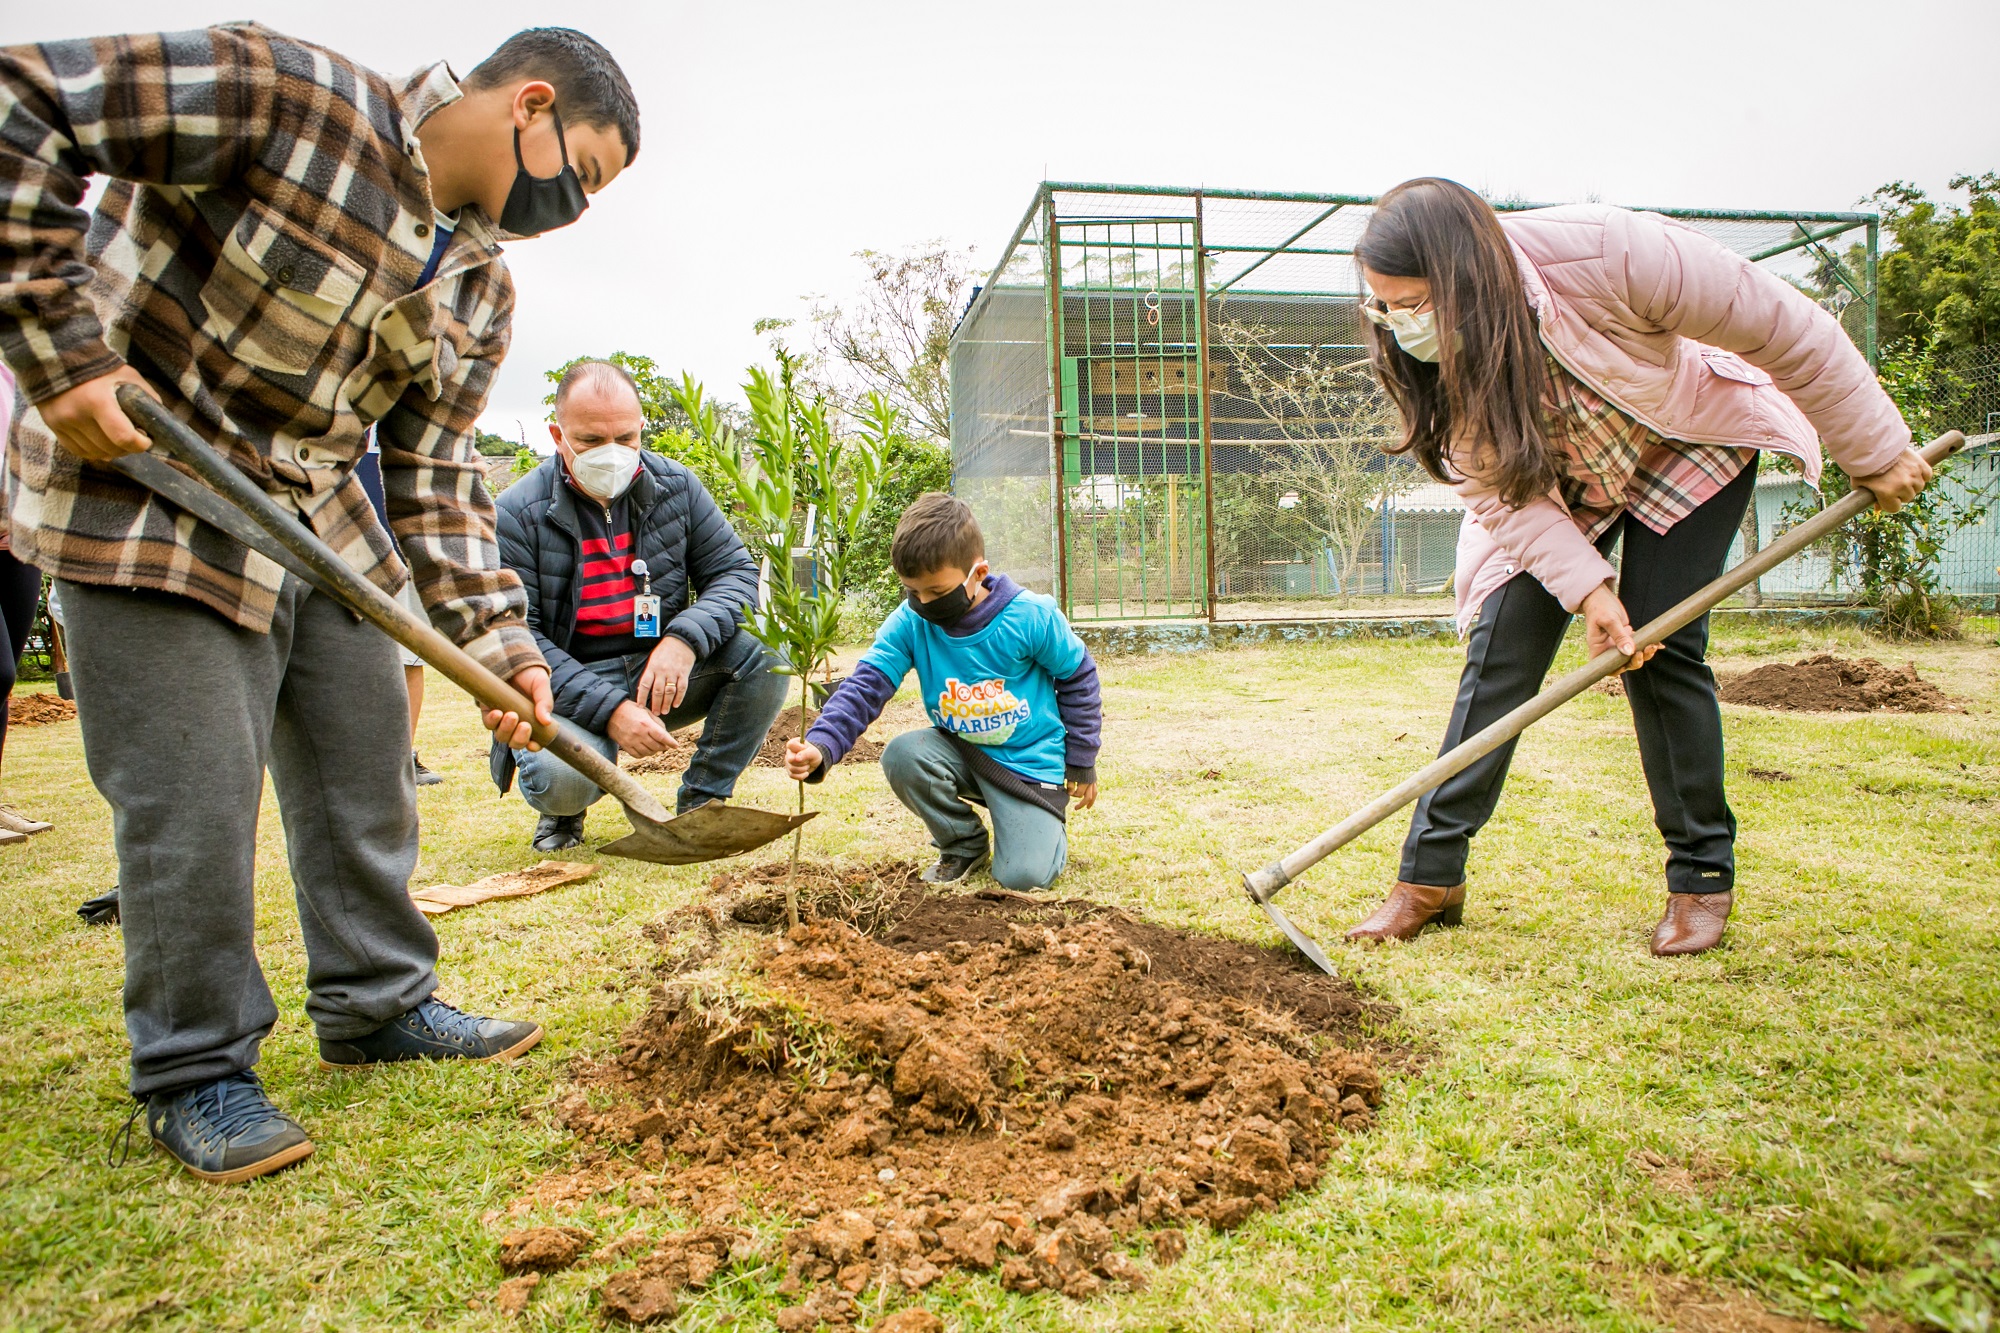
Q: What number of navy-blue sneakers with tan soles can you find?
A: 2